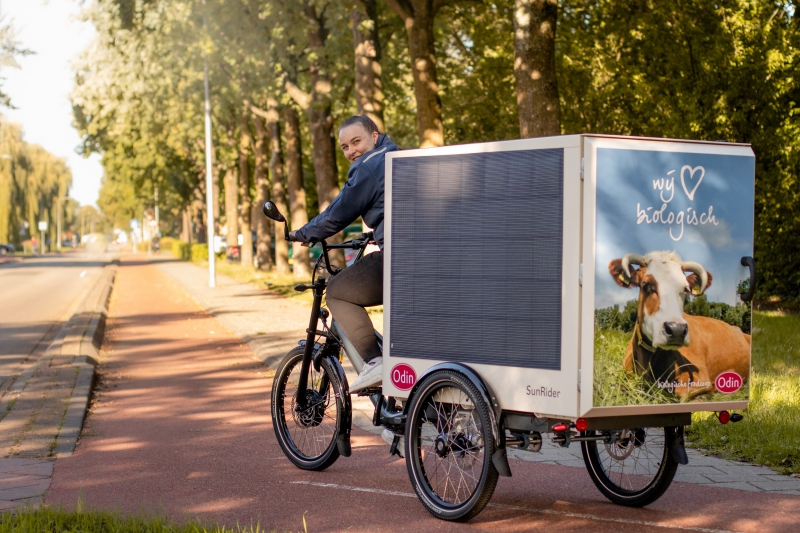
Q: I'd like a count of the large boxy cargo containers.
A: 1